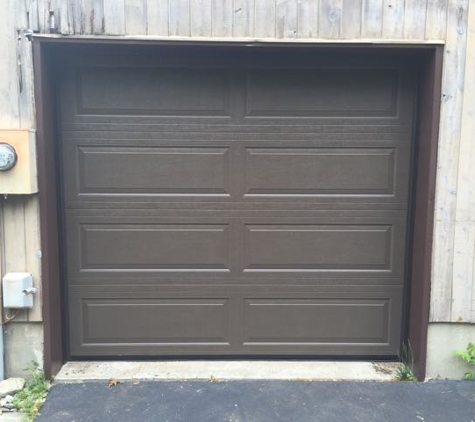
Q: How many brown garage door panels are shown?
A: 8